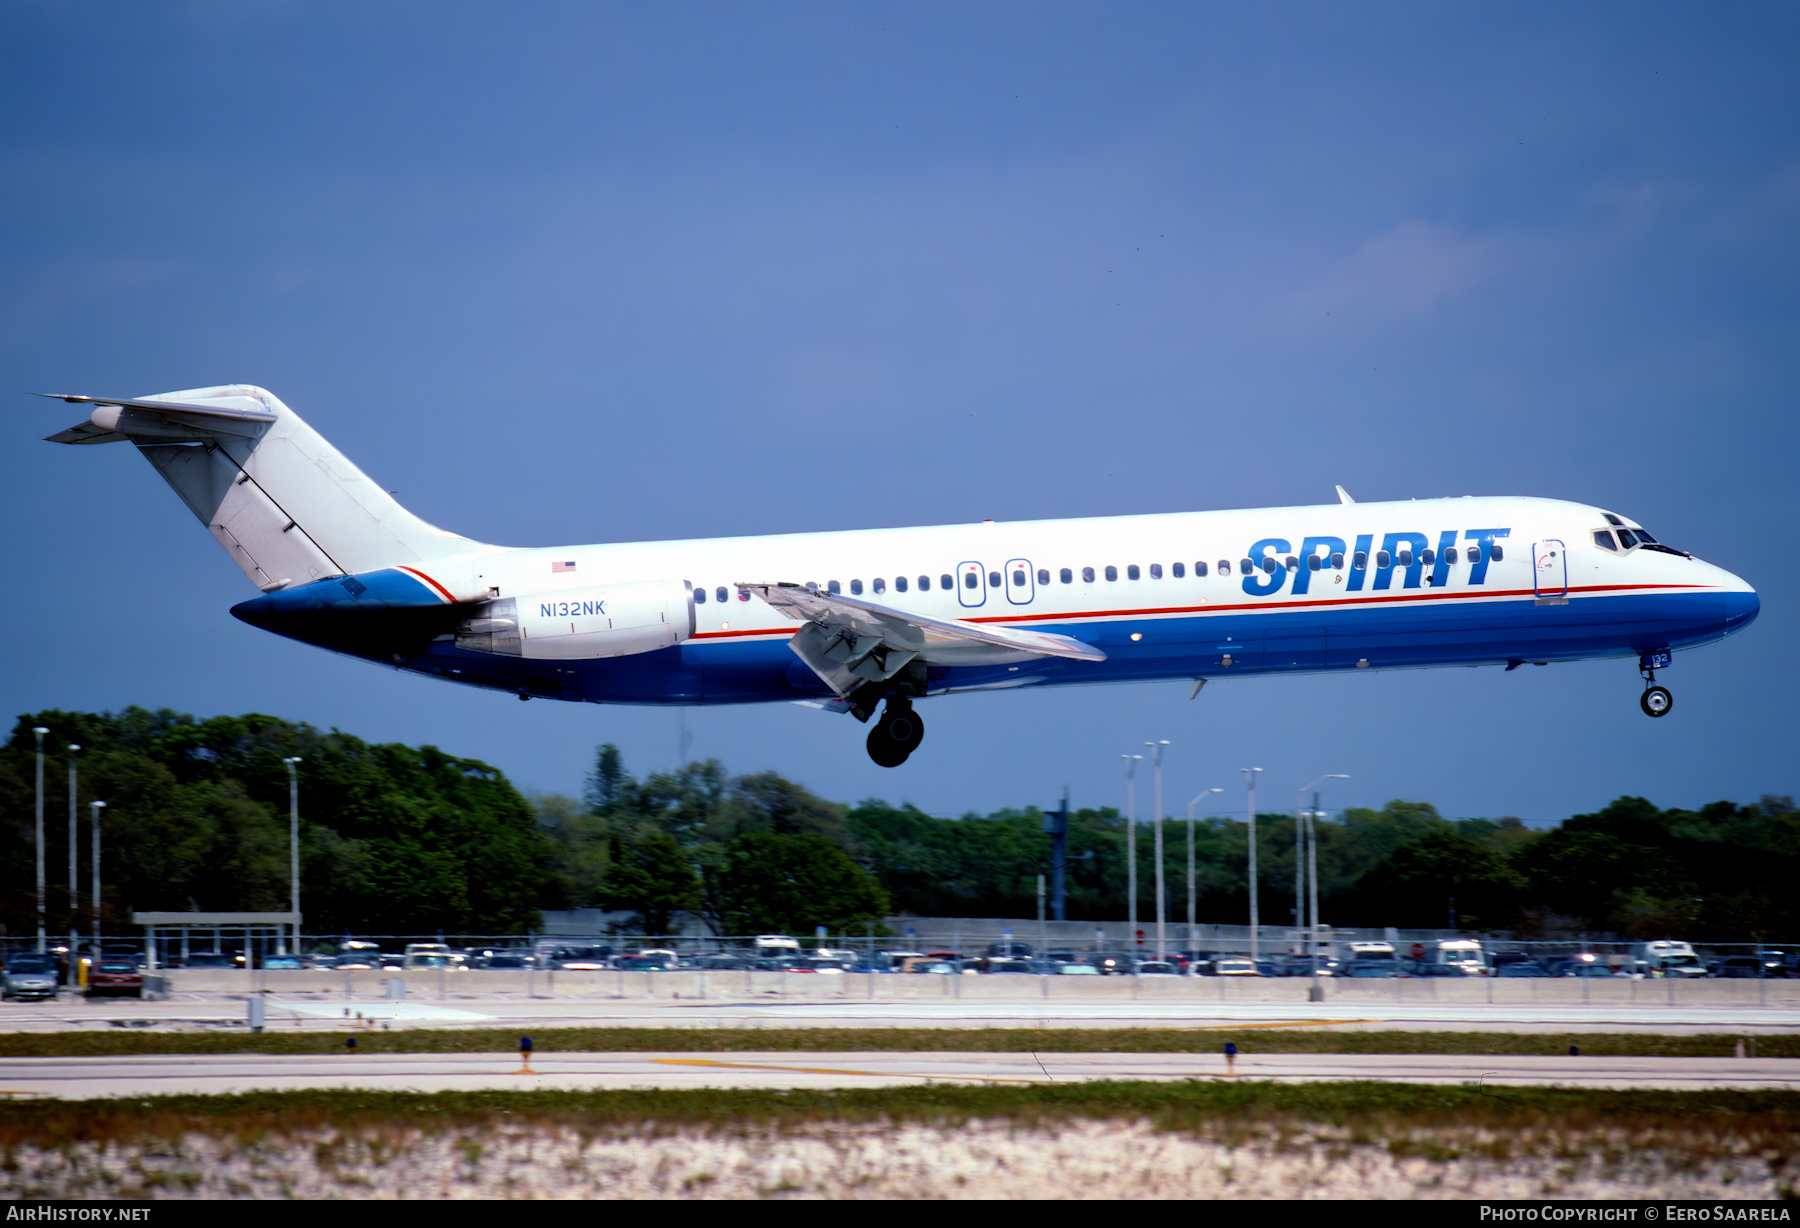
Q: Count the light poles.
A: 10